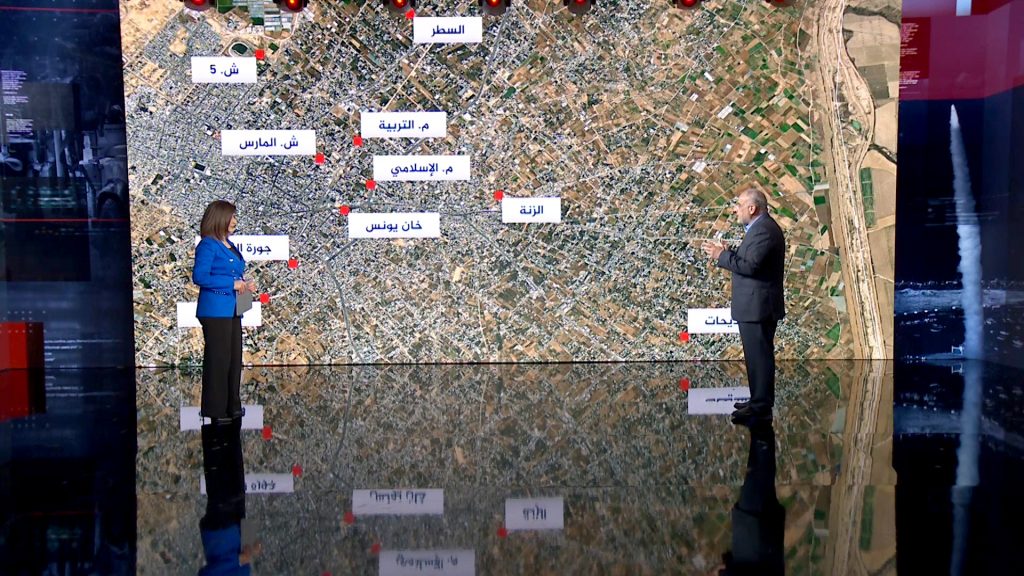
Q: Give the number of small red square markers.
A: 10